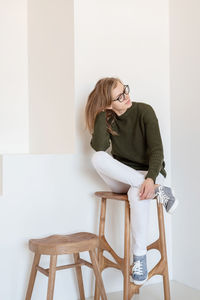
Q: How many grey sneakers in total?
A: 2